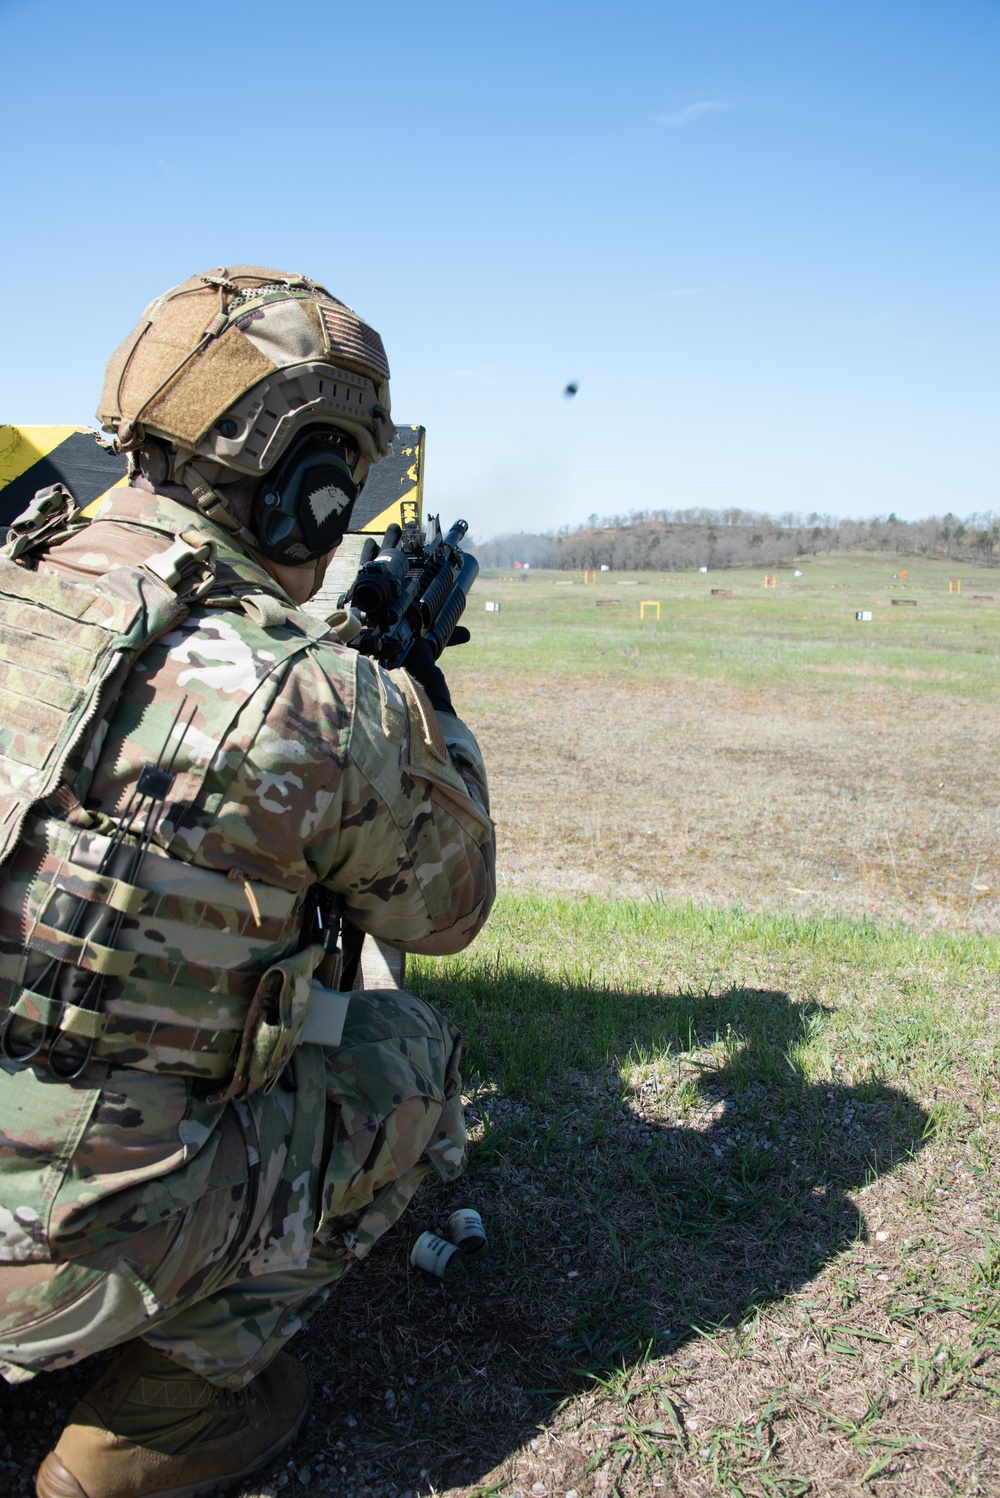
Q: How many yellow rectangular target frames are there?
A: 4